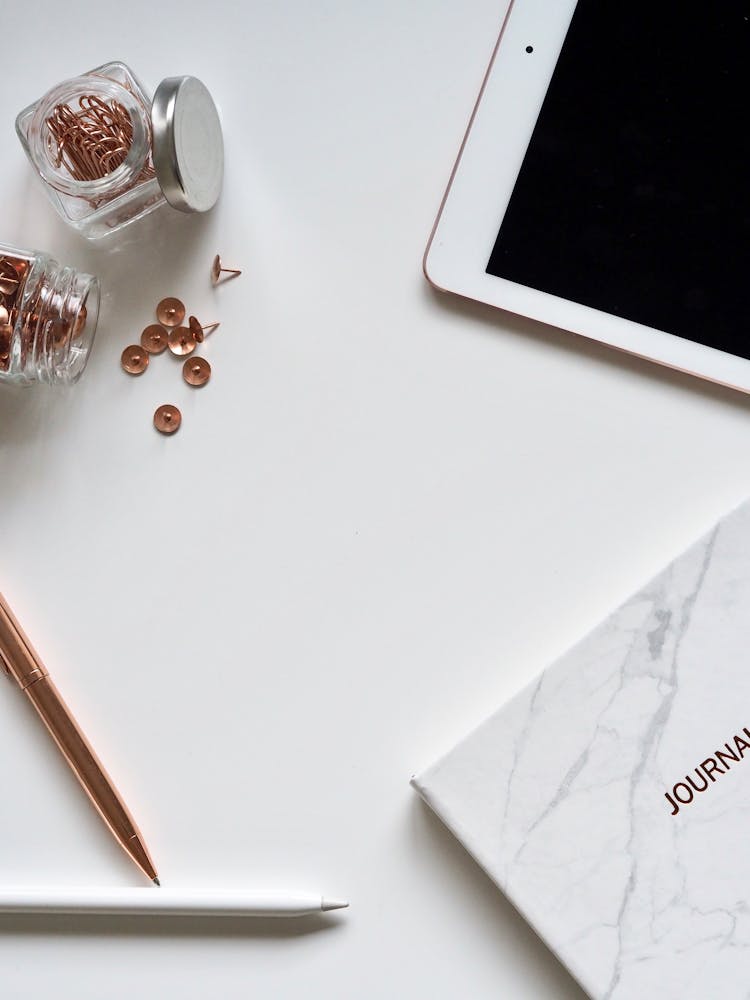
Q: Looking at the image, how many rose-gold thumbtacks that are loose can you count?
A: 8